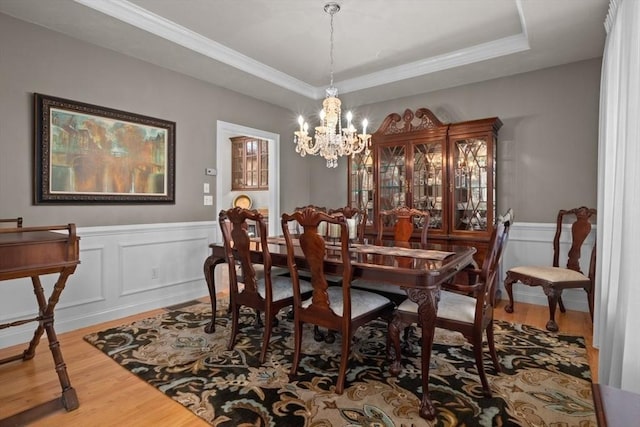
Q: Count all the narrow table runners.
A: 1